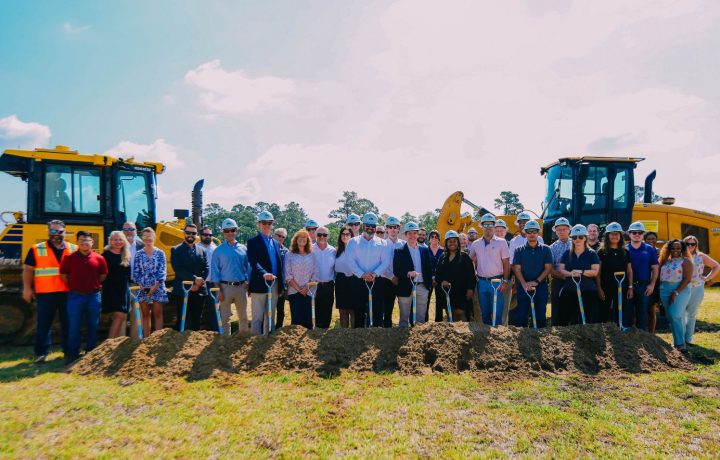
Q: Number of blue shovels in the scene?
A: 12